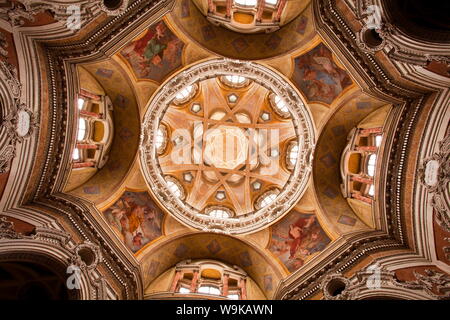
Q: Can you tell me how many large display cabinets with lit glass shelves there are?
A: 0